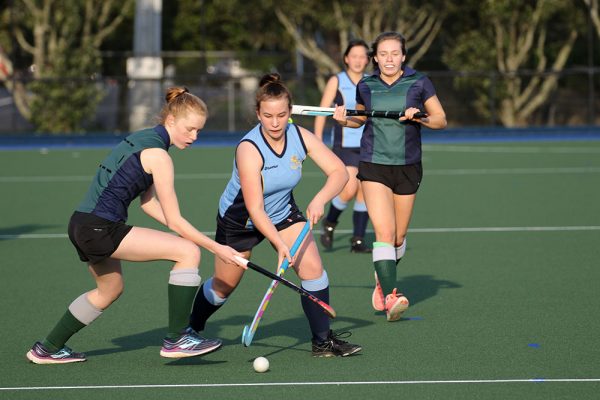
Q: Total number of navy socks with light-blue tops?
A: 4